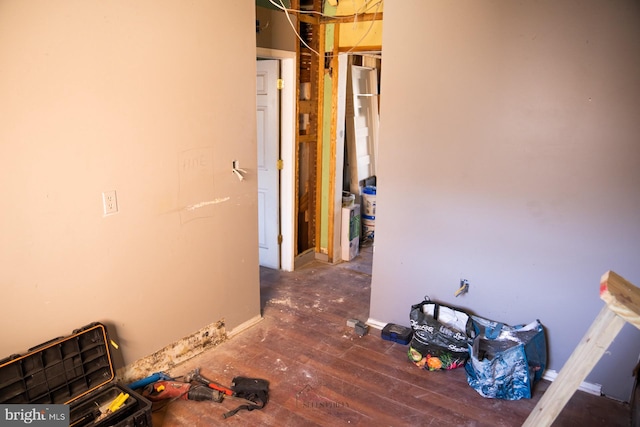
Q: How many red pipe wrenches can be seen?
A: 0